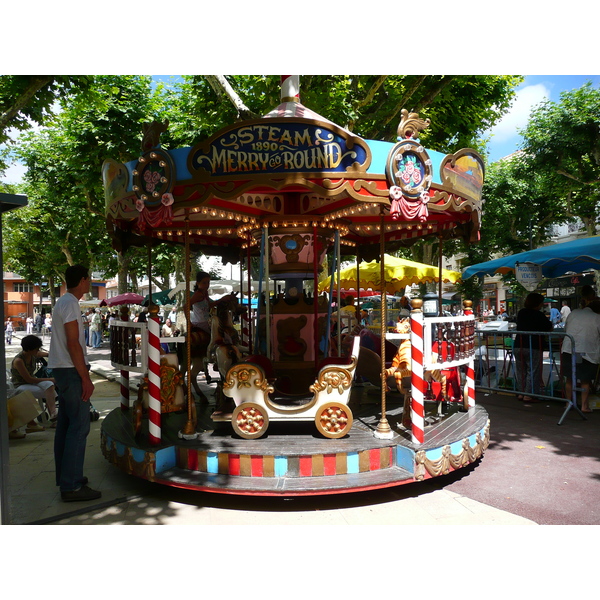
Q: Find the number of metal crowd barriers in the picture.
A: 1